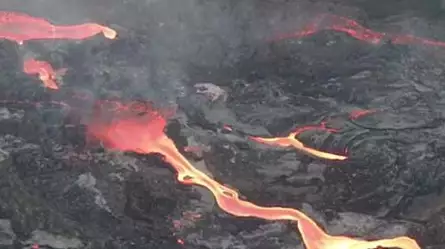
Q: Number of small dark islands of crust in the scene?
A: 2